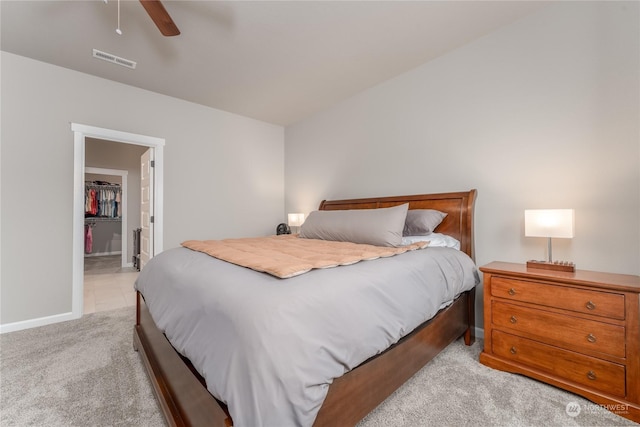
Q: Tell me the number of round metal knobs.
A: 6